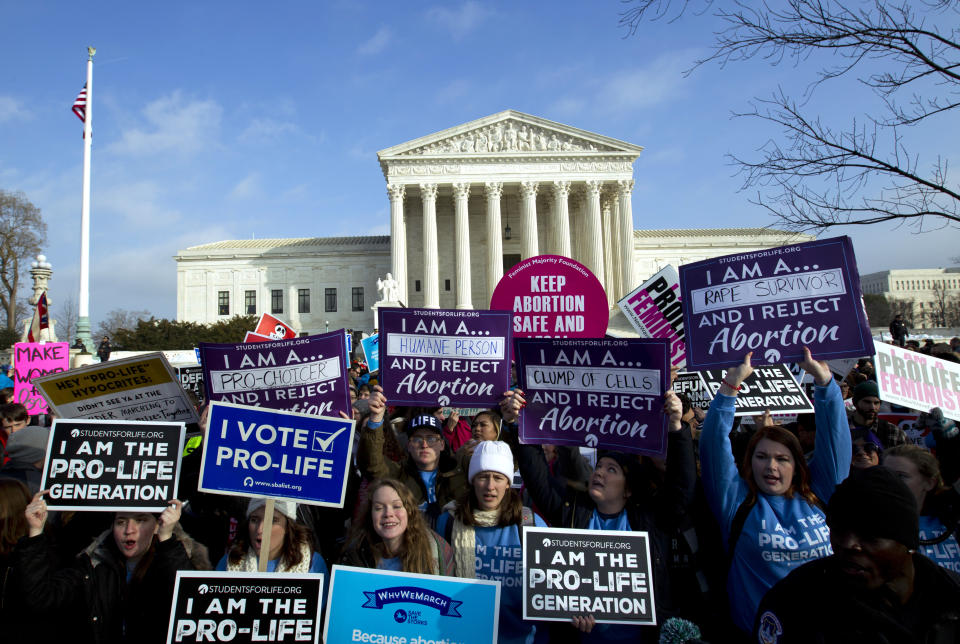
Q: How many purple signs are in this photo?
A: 4